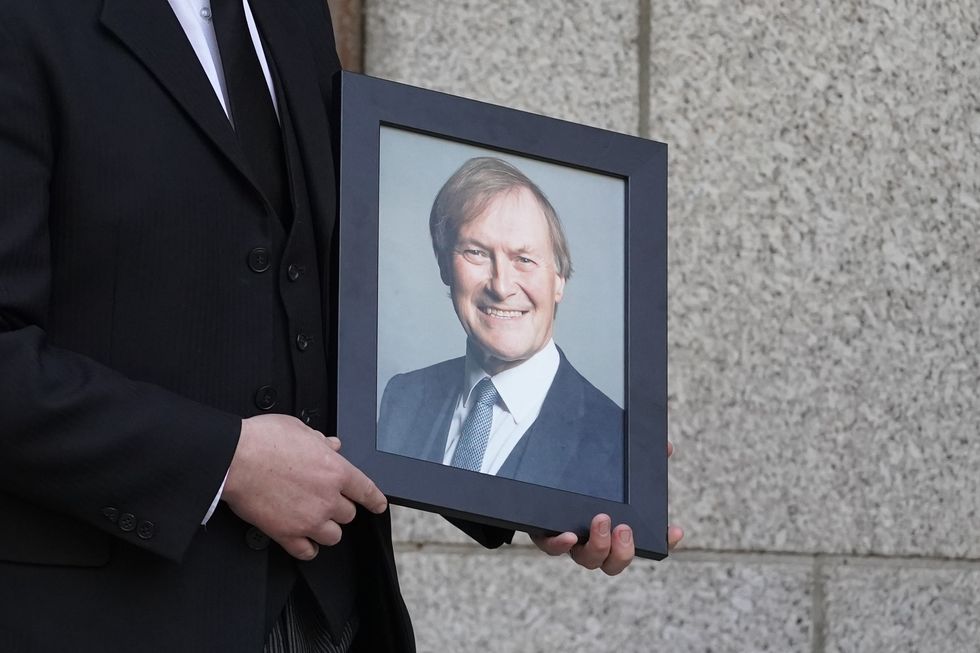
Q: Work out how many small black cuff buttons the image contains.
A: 3